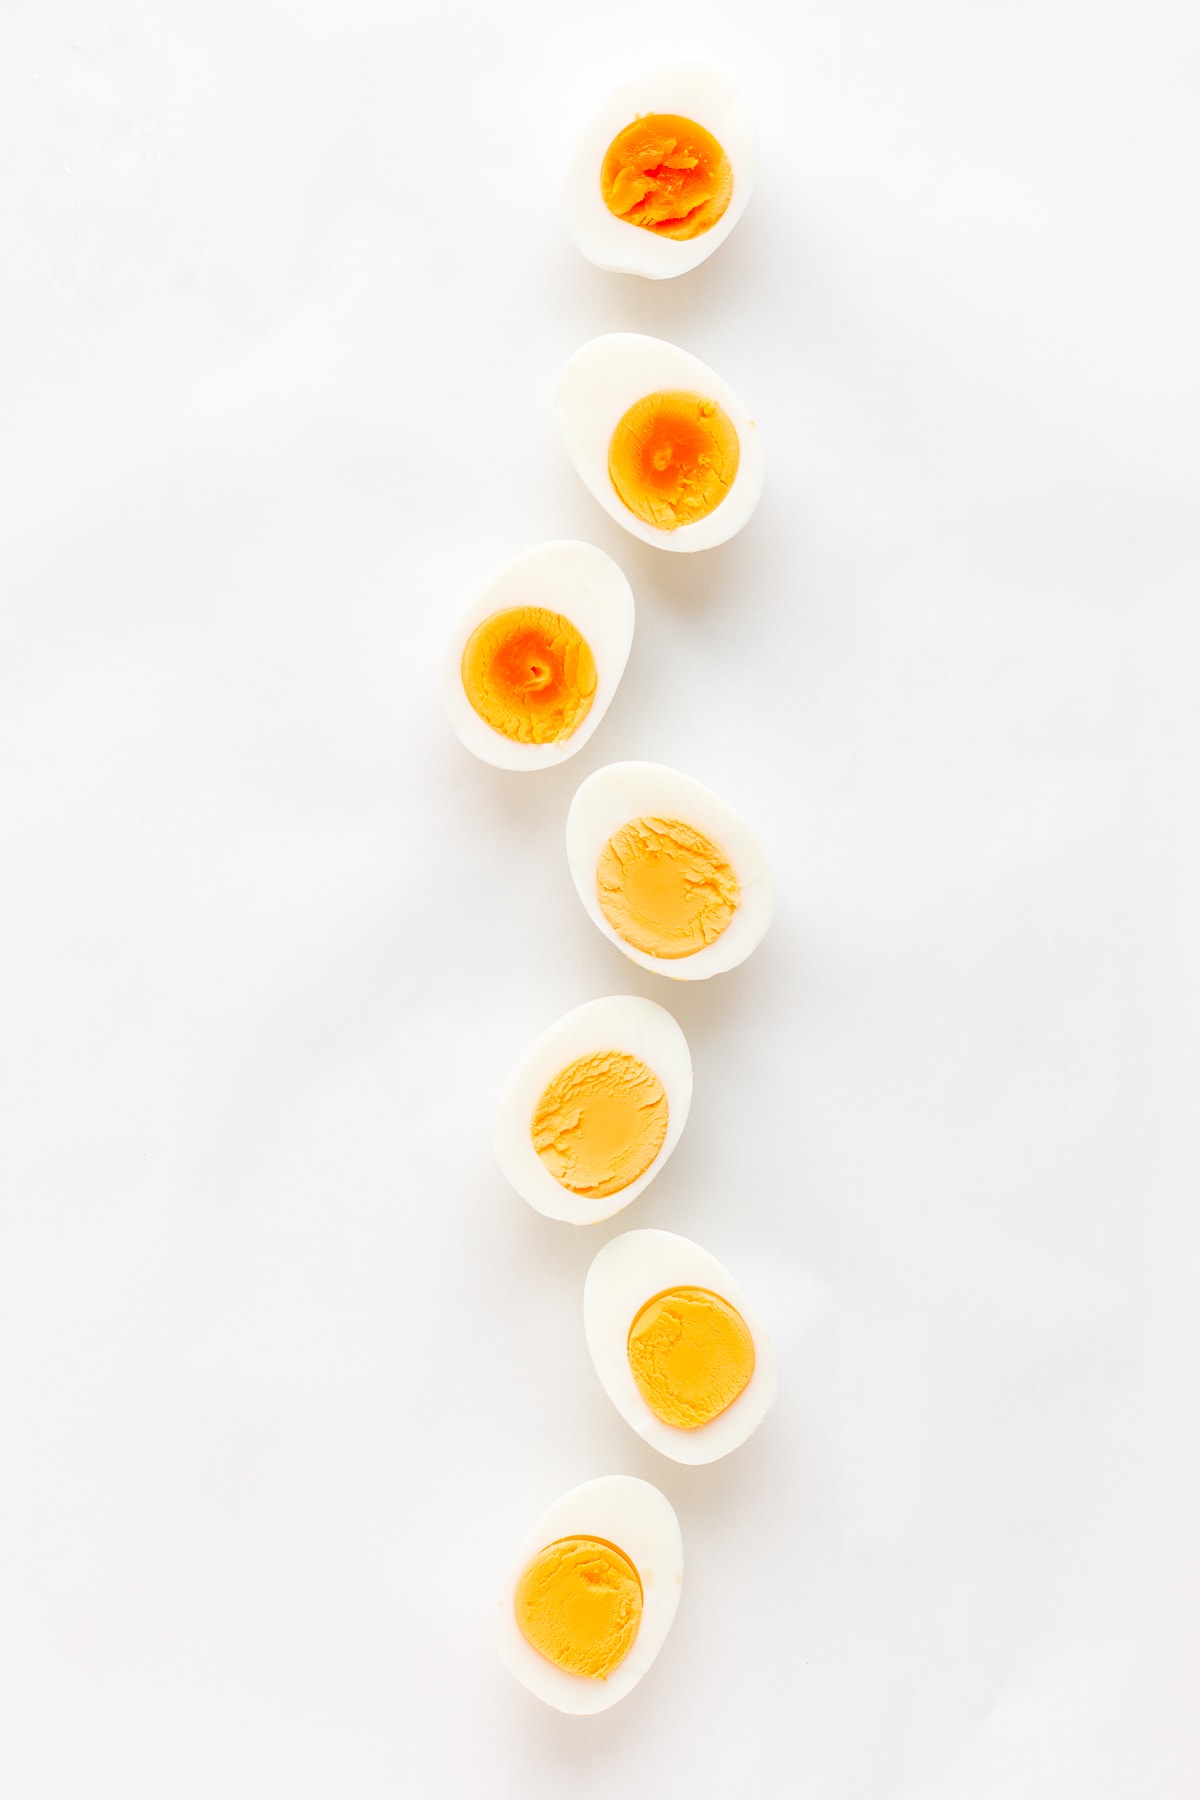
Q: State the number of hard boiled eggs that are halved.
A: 7